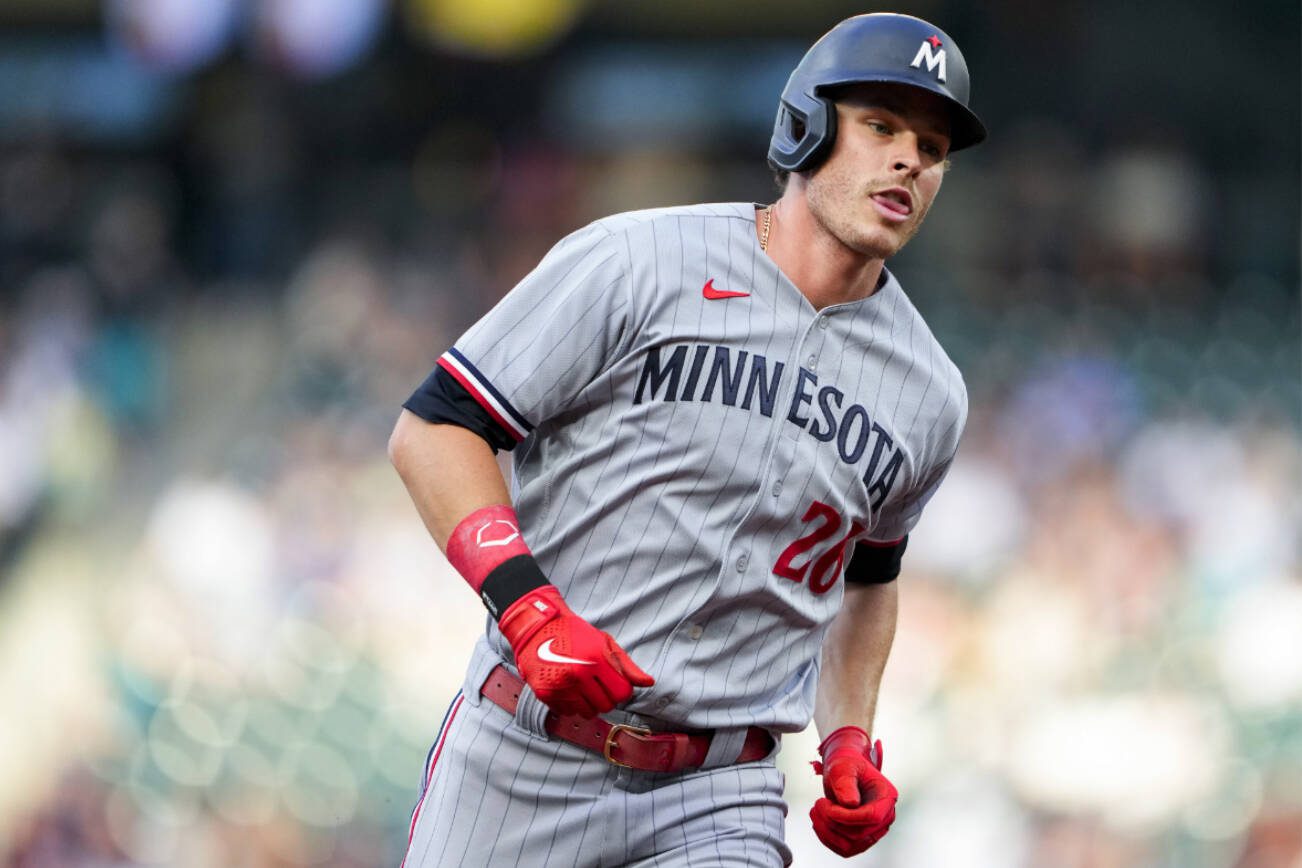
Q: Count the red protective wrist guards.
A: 1